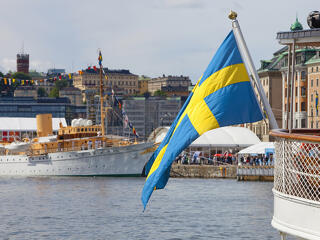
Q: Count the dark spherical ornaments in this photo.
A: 1